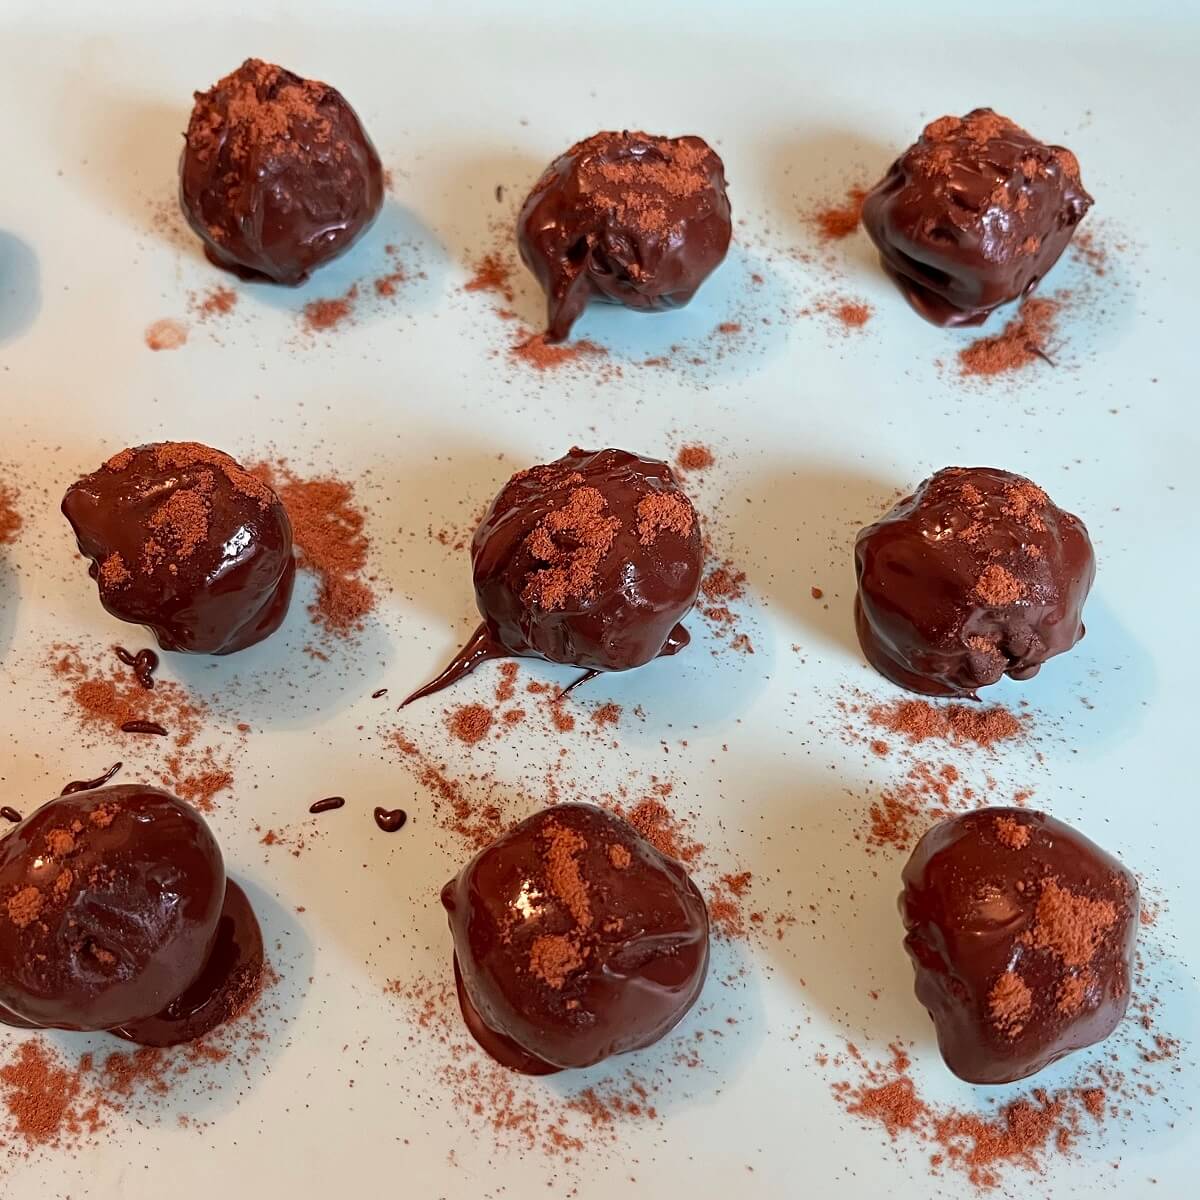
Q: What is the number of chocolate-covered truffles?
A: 9